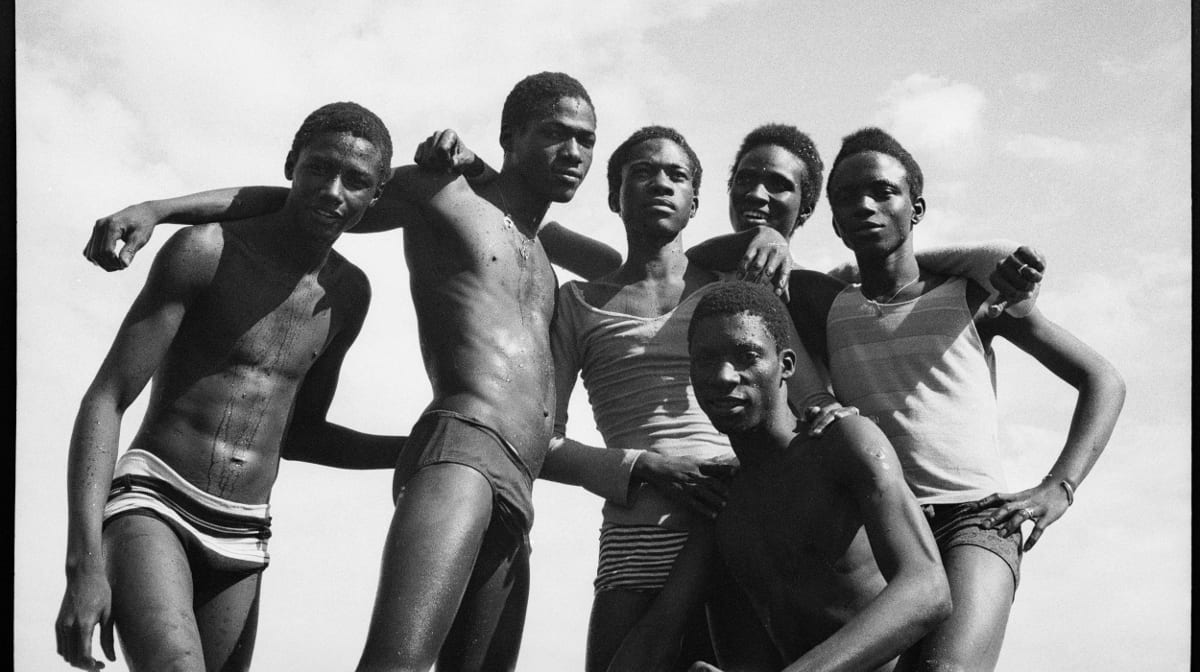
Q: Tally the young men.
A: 6